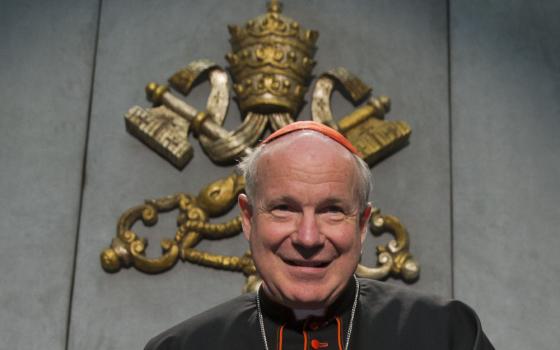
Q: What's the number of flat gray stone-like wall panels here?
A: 3